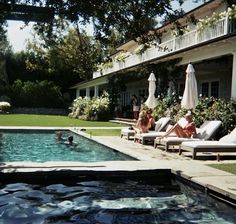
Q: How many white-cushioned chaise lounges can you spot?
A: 4